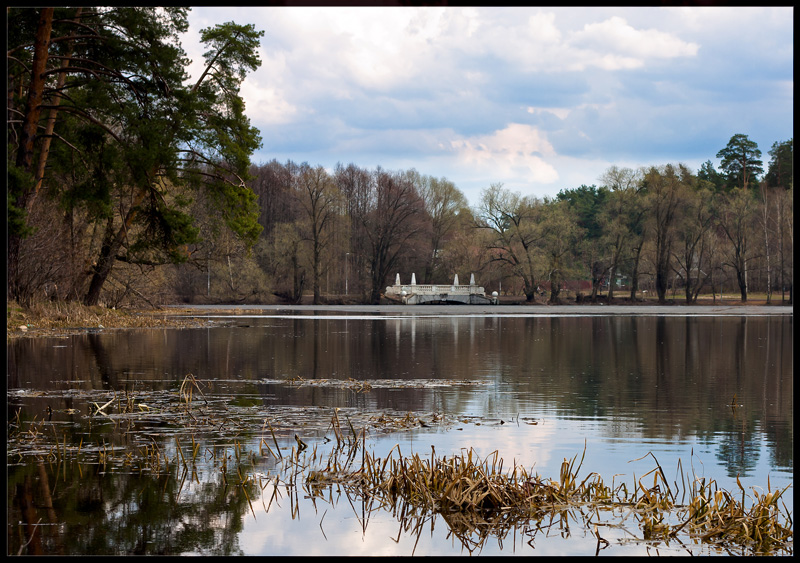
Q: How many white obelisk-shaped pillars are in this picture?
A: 4